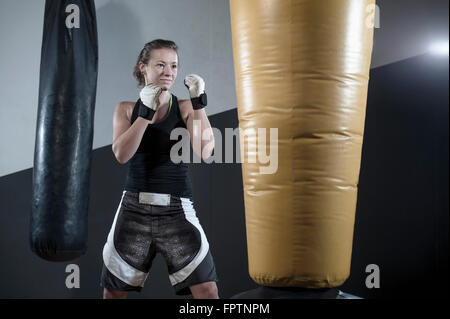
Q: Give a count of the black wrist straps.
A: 2